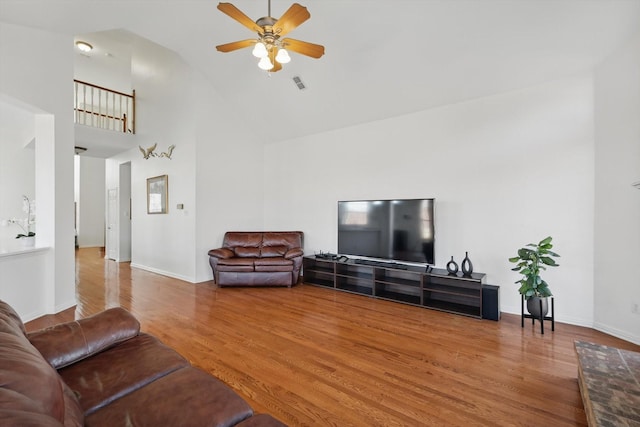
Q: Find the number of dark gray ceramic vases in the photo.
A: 2